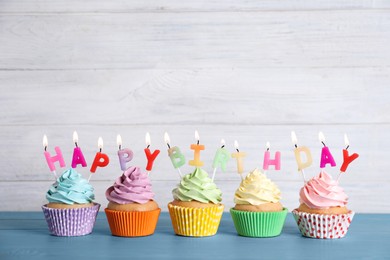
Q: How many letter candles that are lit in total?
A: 13